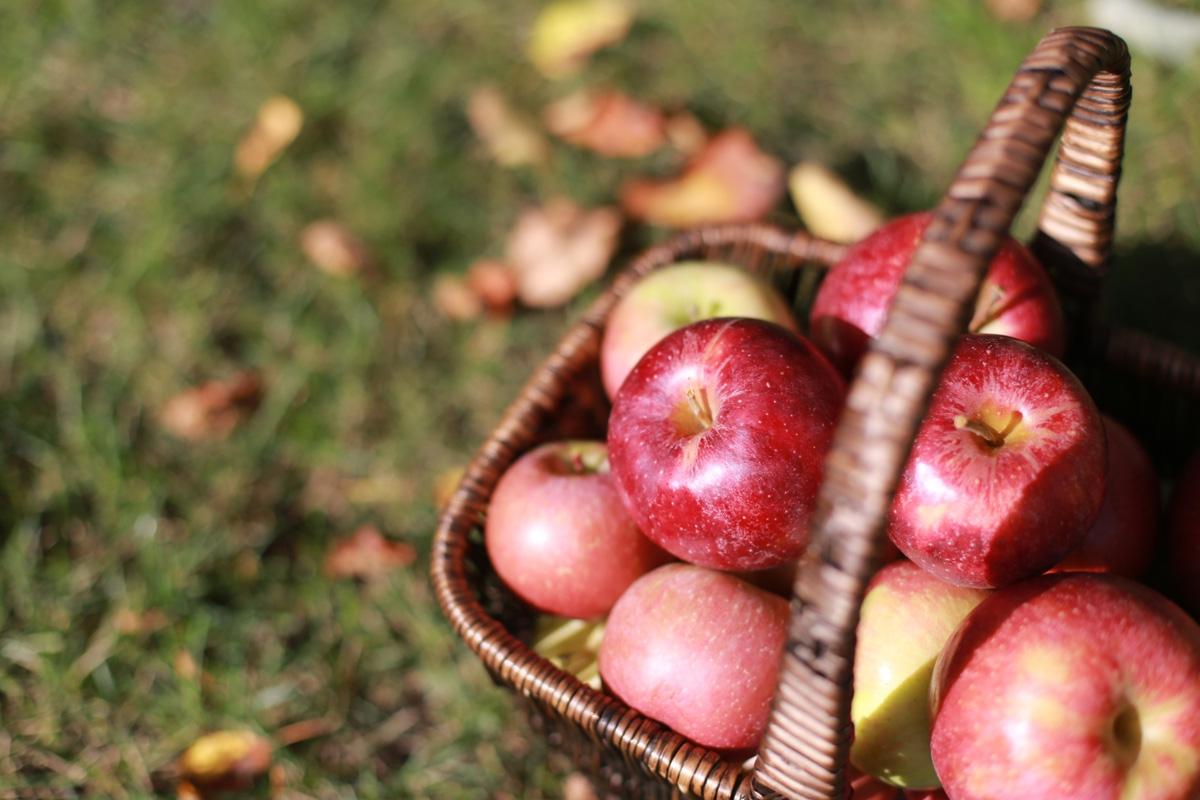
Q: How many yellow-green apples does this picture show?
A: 2